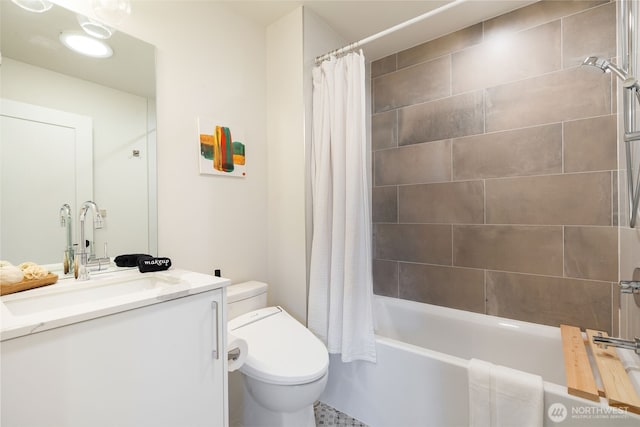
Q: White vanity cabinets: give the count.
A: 1